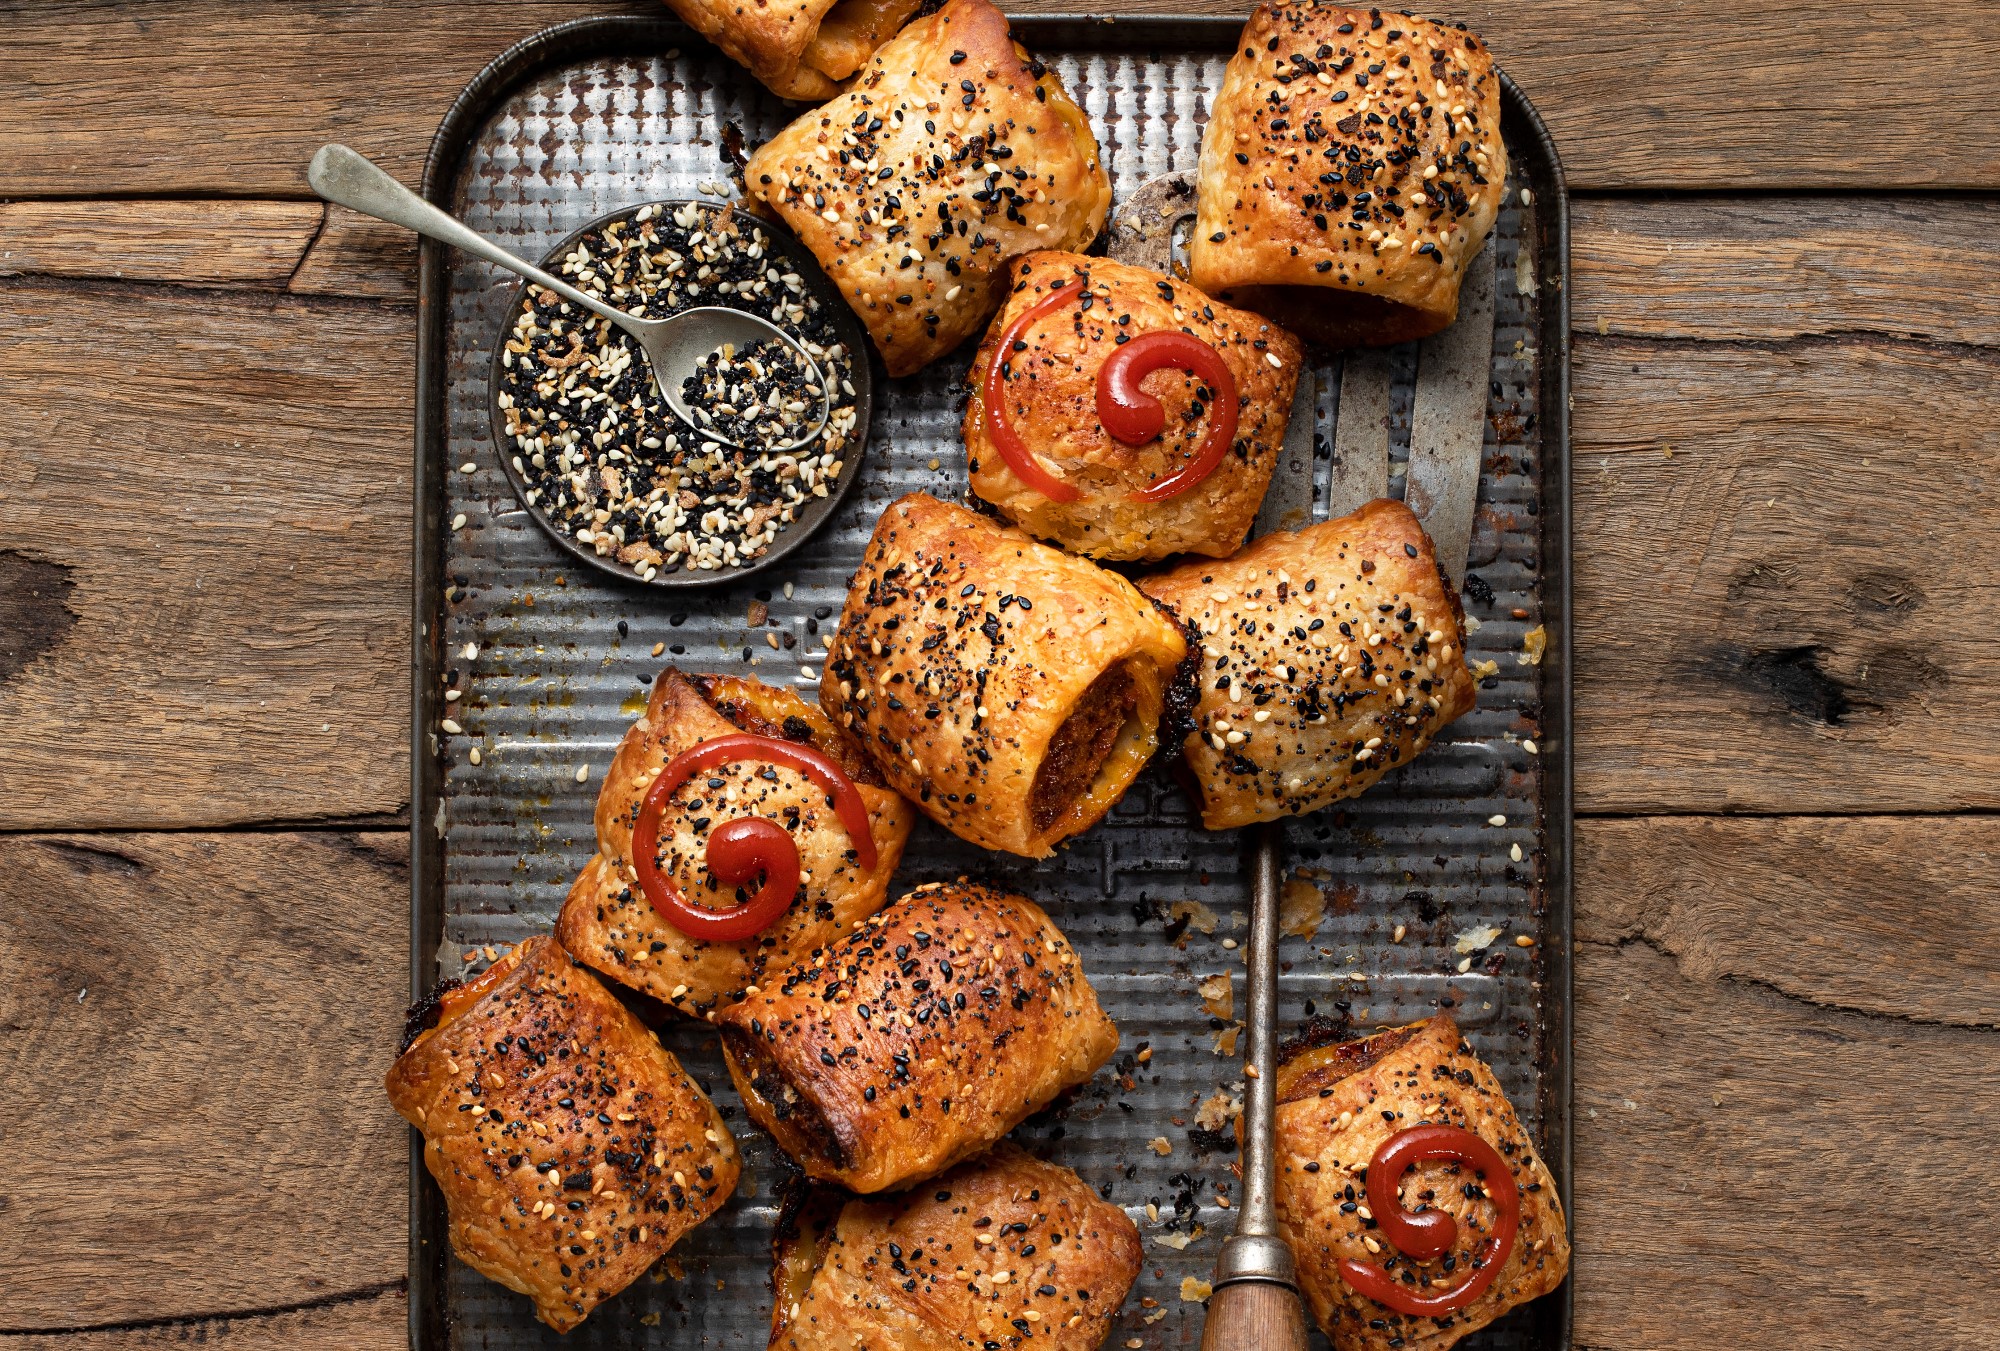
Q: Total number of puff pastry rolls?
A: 11